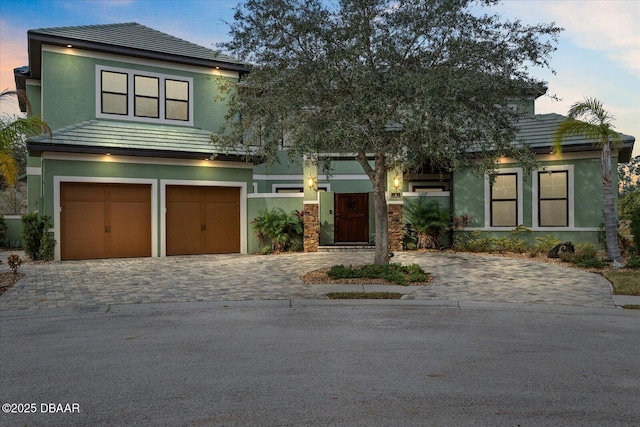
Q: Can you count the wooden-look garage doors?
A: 2